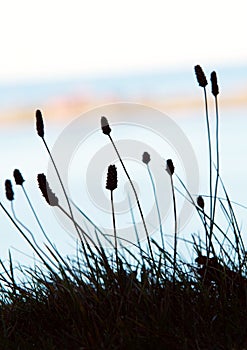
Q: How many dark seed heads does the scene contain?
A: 11